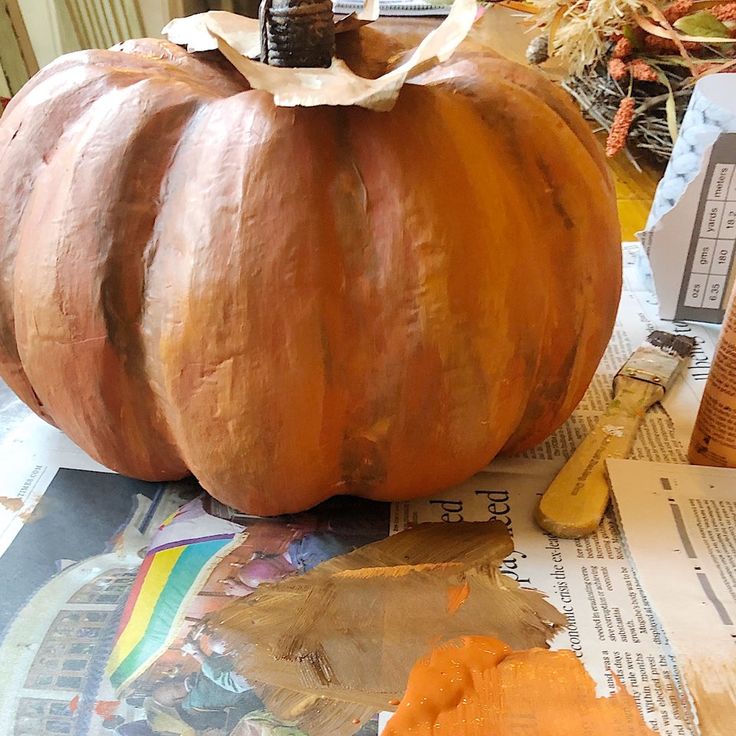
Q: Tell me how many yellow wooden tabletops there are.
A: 1